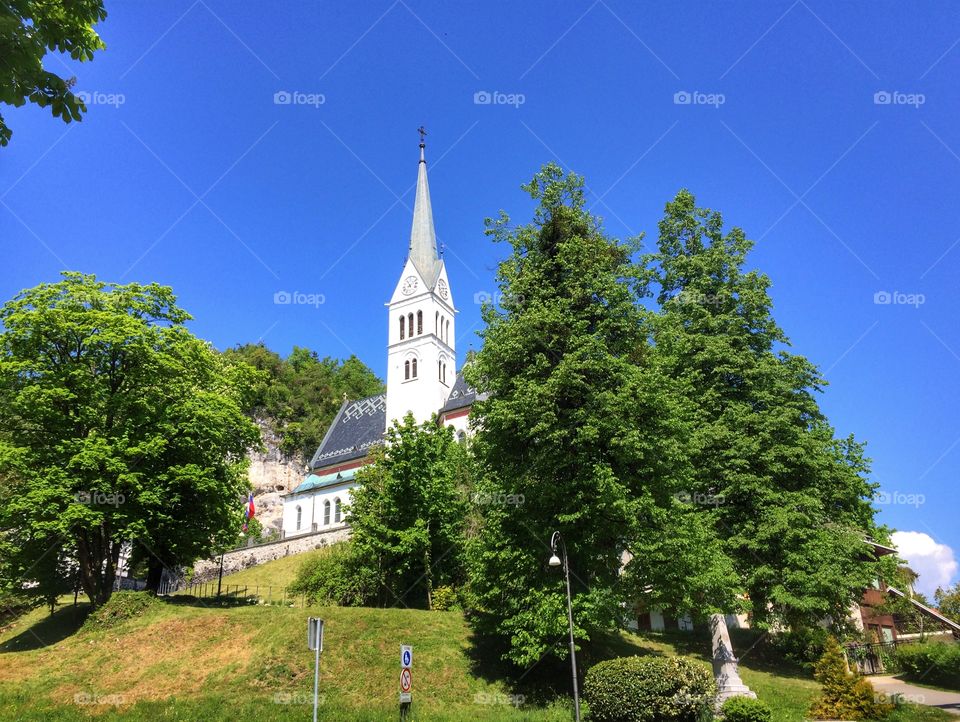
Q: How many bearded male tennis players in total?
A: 0